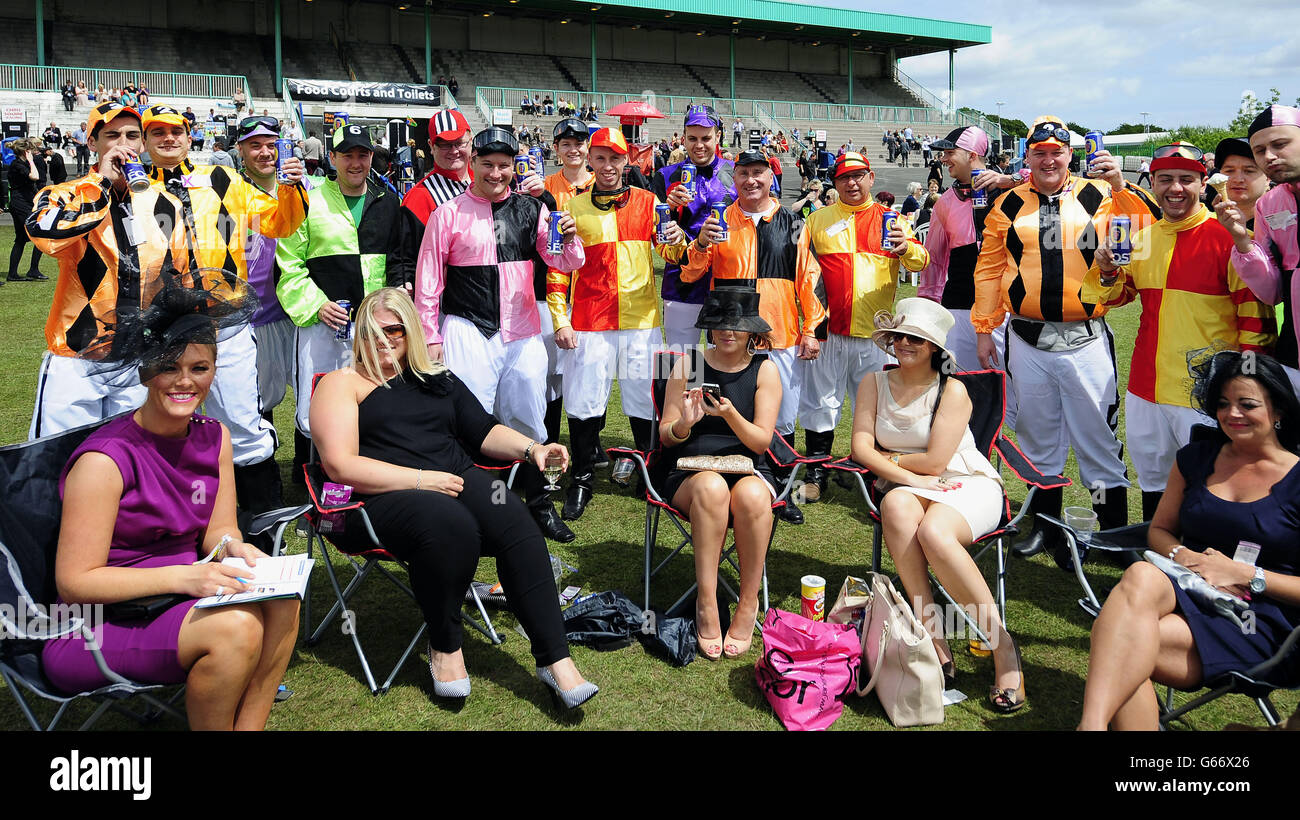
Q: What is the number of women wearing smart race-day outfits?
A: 5